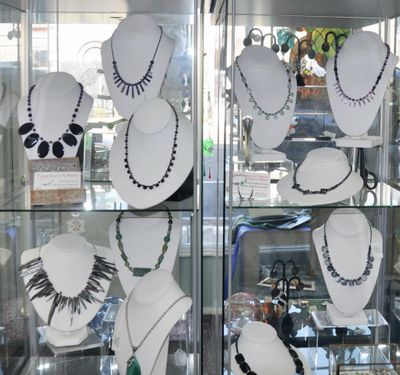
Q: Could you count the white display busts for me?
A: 11